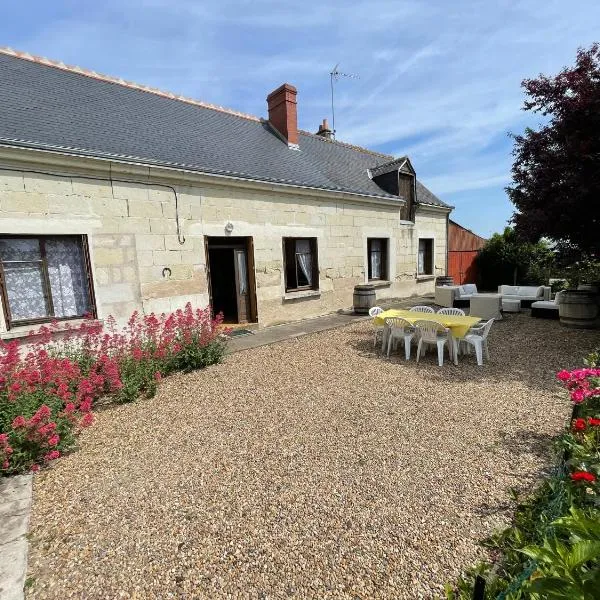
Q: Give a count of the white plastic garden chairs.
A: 6